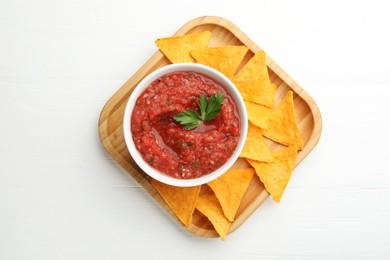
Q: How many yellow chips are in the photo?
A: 10